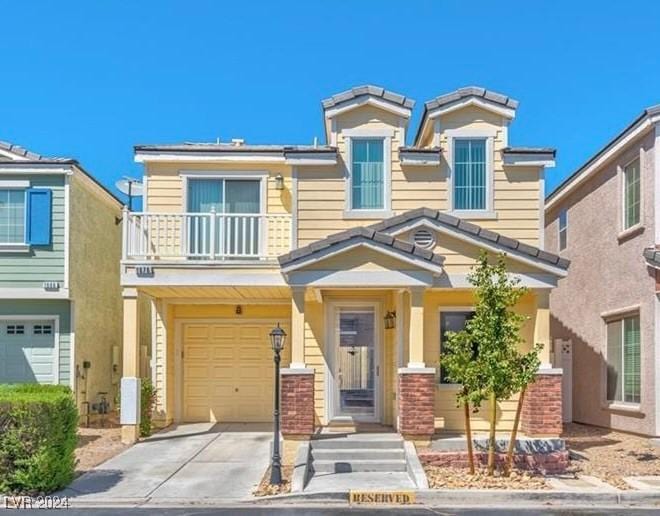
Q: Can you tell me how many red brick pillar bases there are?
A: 3